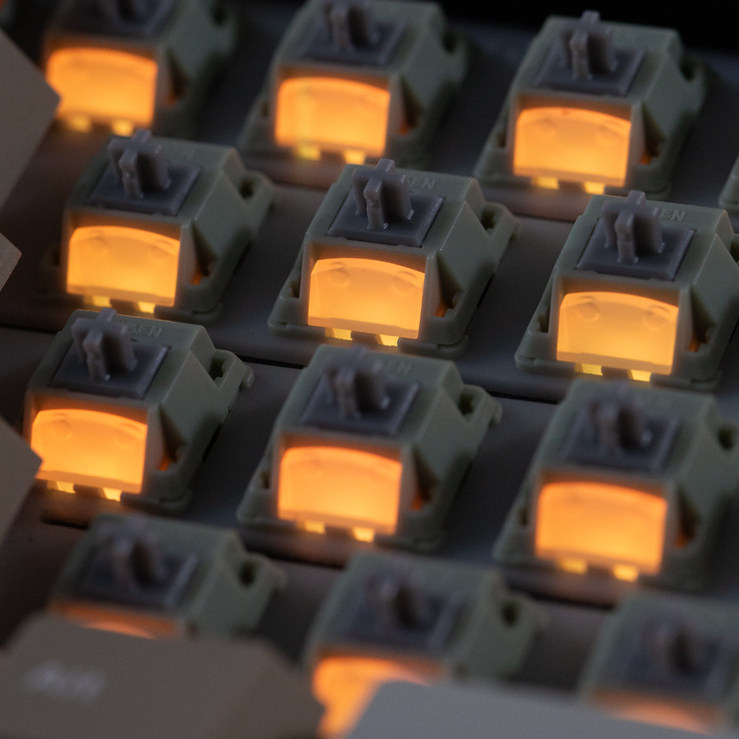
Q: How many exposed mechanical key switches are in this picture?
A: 12